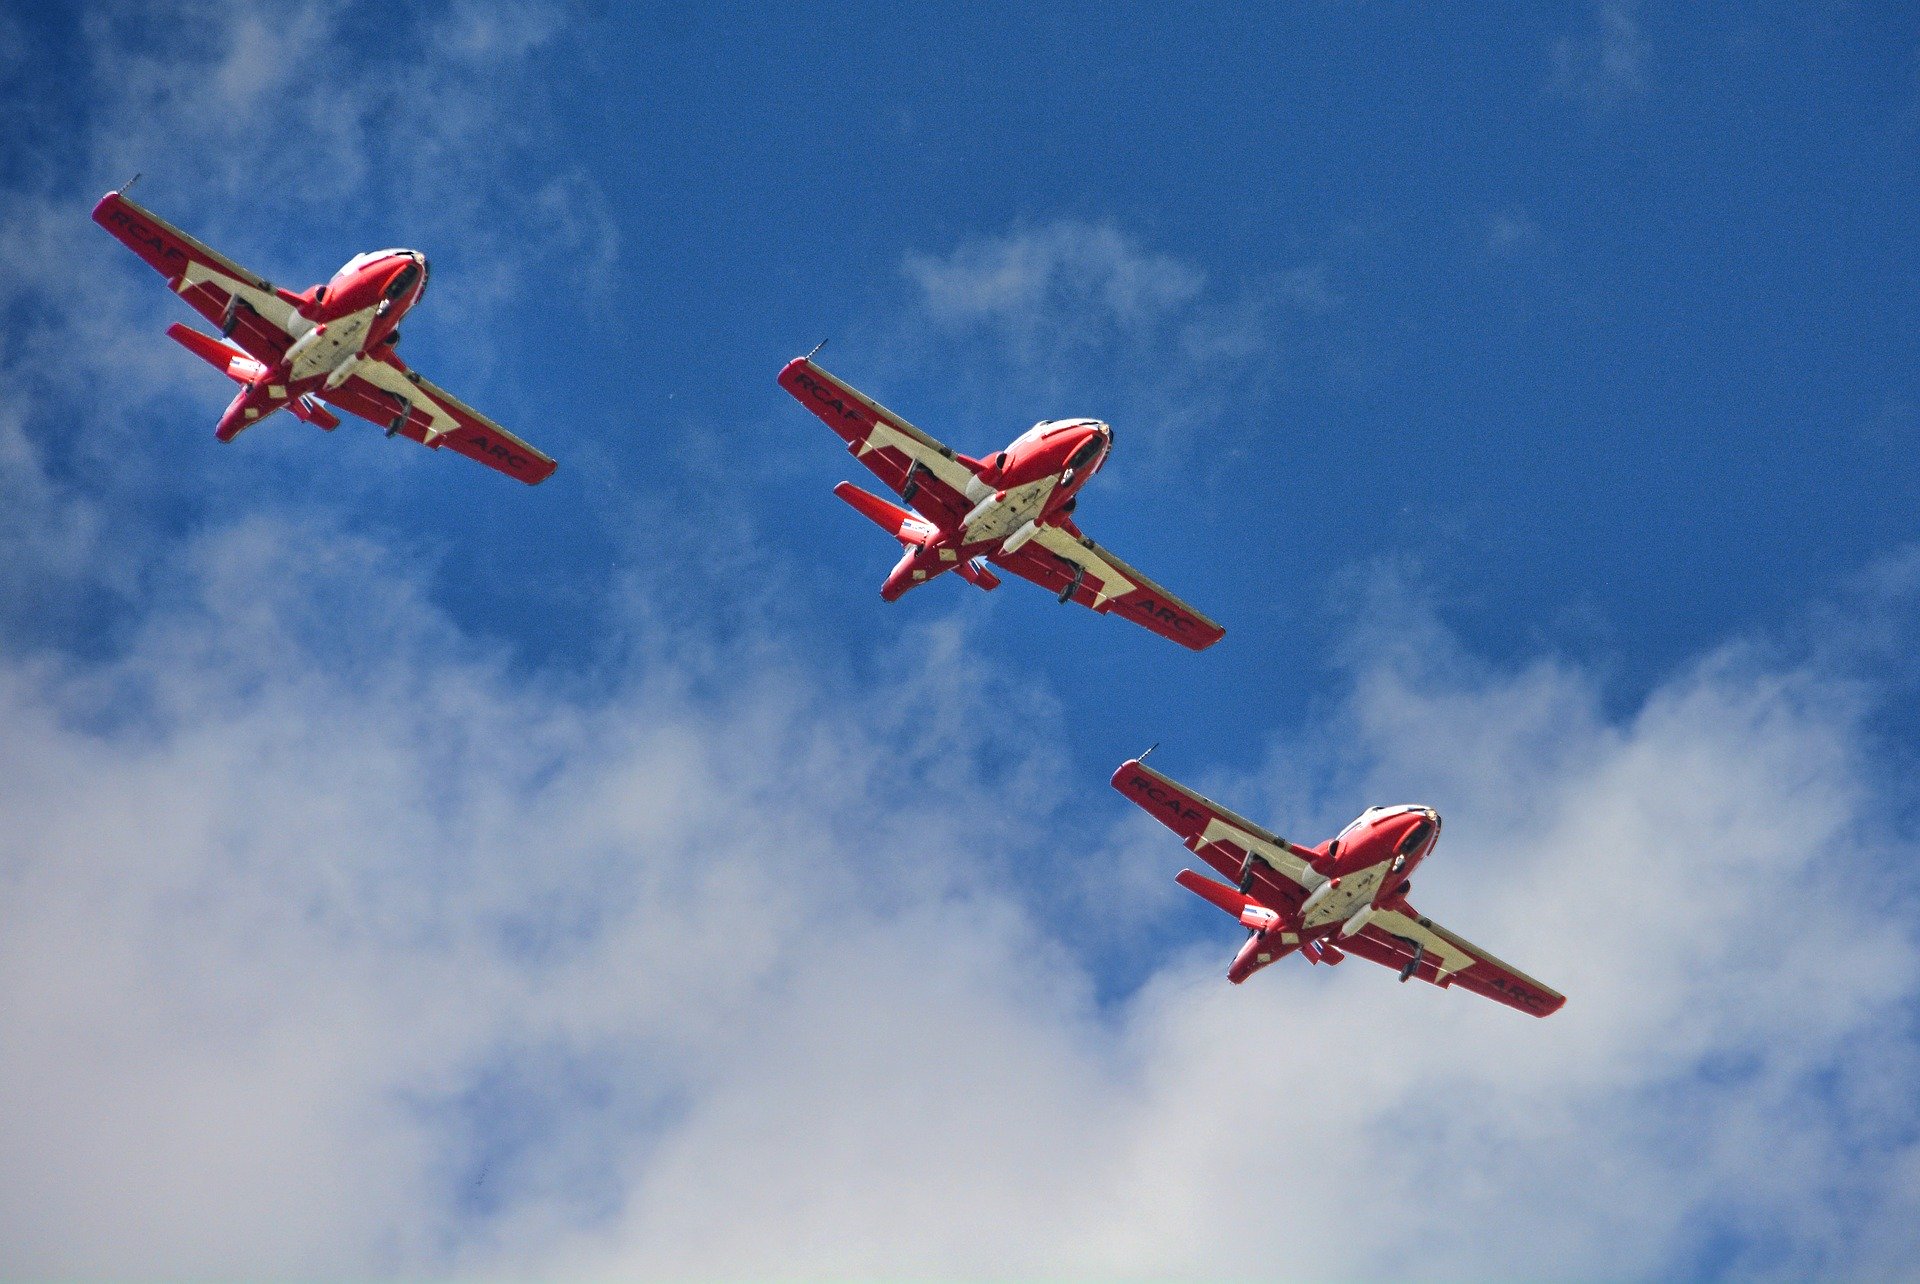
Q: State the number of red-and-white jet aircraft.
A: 3